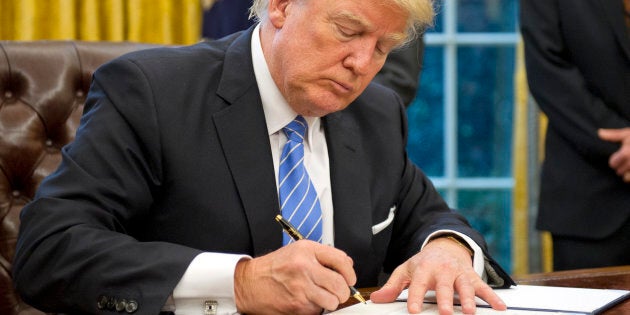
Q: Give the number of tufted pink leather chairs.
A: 0